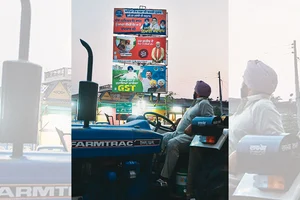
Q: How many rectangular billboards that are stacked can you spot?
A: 3